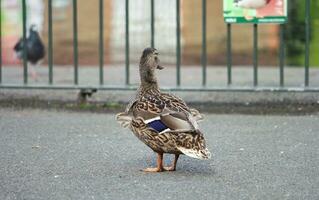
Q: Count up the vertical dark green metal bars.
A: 13